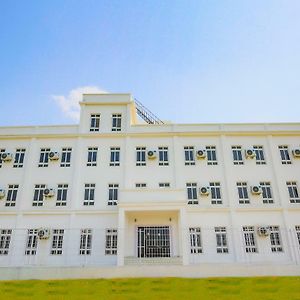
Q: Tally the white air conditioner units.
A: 12